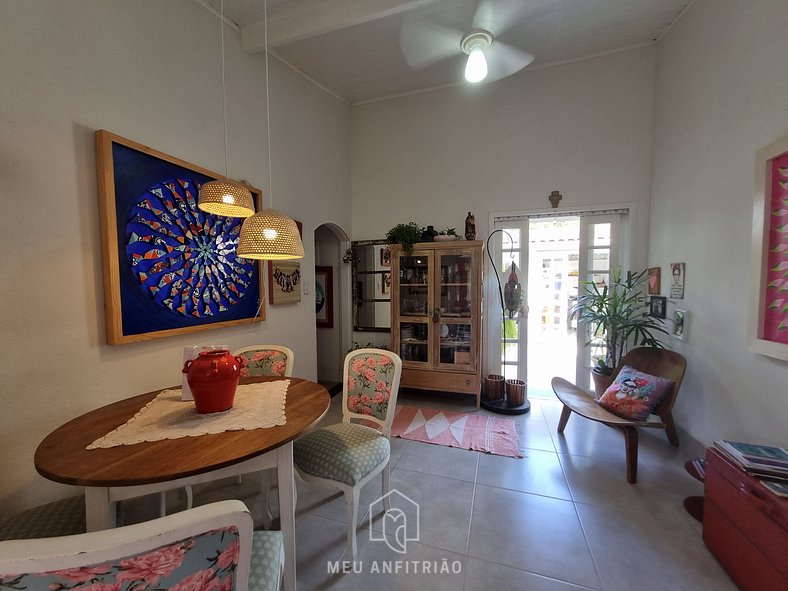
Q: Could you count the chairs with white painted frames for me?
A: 3